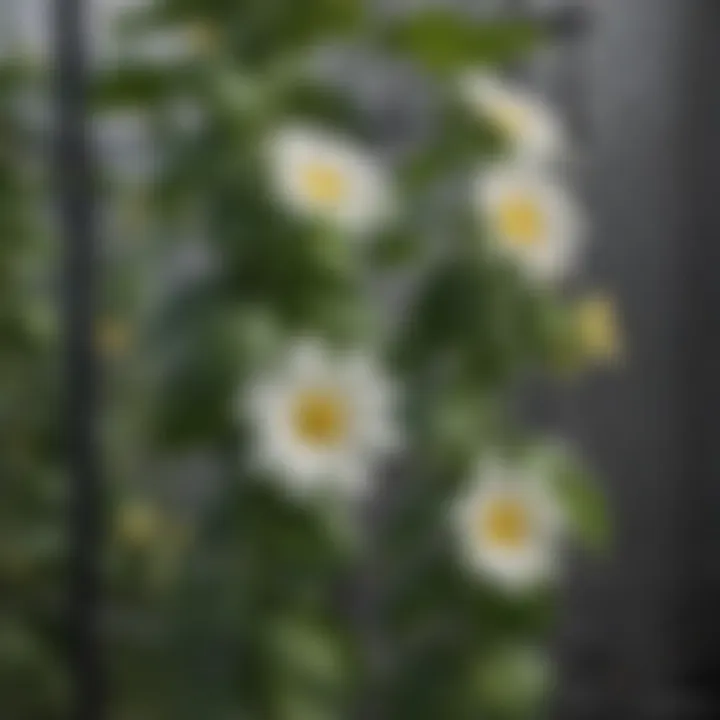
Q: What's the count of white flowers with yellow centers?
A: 5